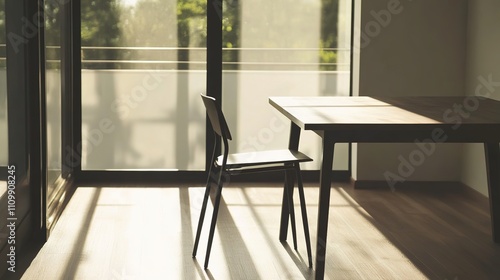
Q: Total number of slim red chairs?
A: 0